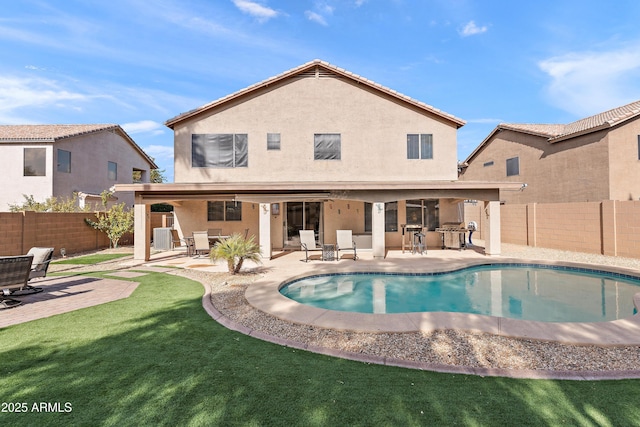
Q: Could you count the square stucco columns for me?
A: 4